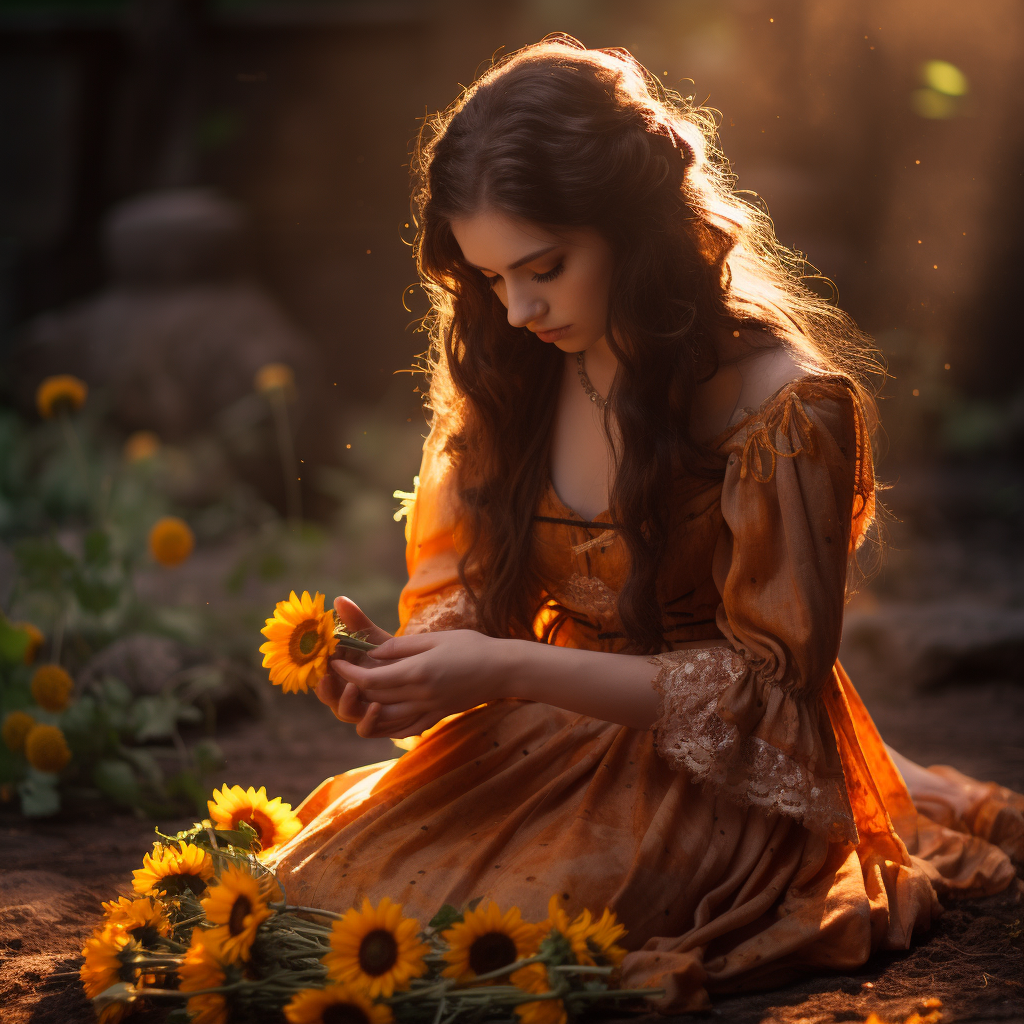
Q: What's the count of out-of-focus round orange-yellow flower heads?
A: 8